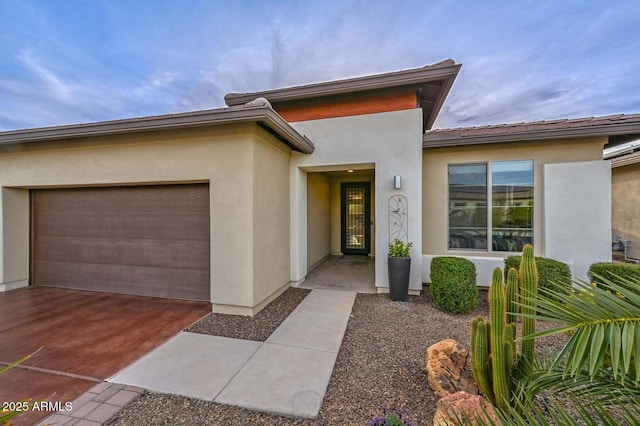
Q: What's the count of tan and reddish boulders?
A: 2